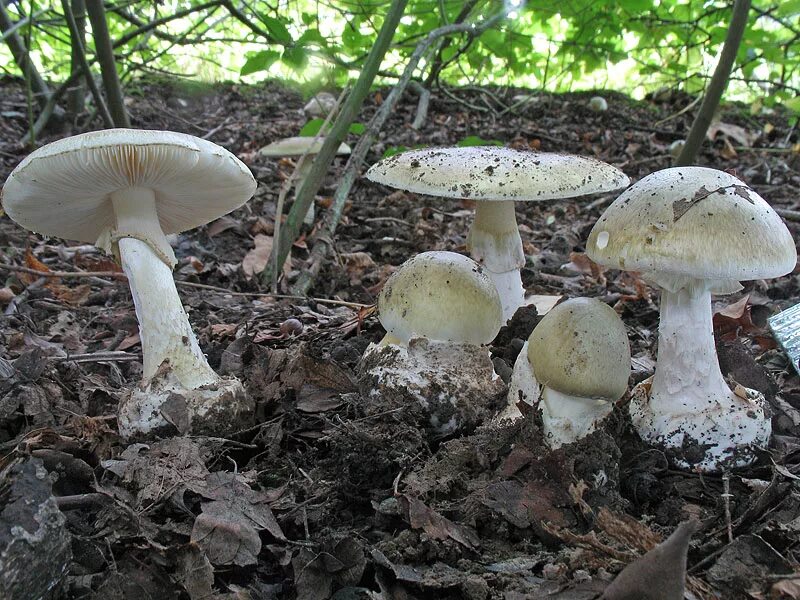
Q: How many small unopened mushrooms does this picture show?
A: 2